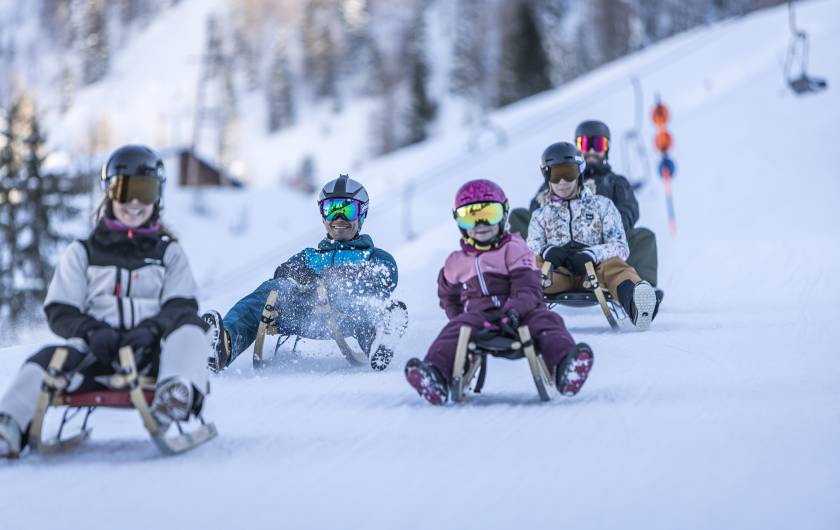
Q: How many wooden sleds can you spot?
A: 4